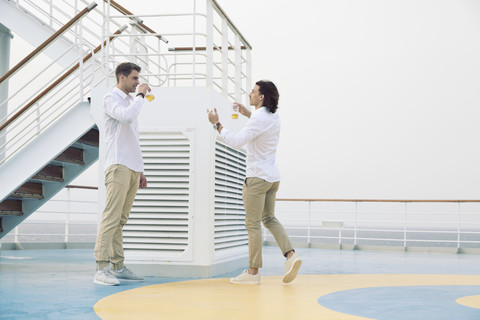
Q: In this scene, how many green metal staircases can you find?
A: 0